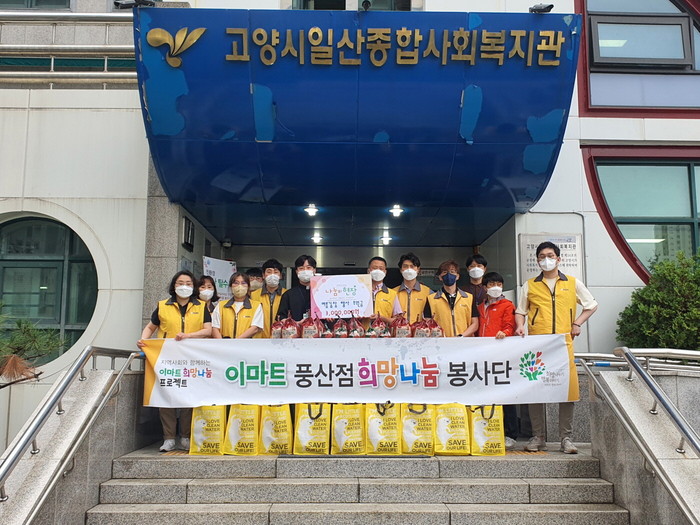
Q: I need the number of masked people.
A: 12